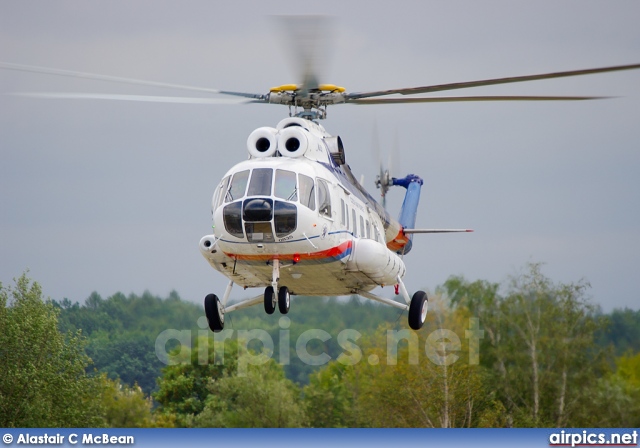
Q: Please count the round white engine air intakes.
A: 2